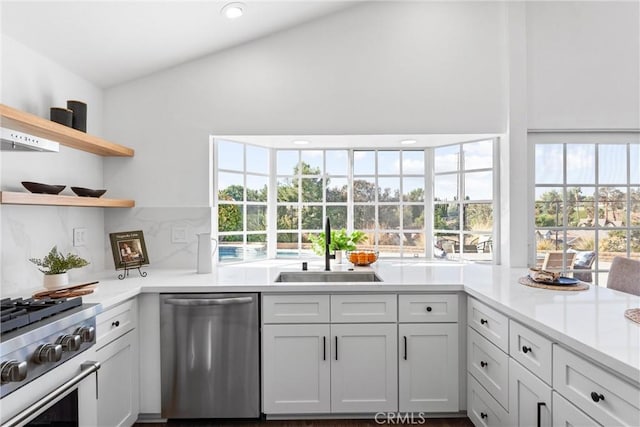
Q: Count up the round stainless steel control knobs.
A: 4